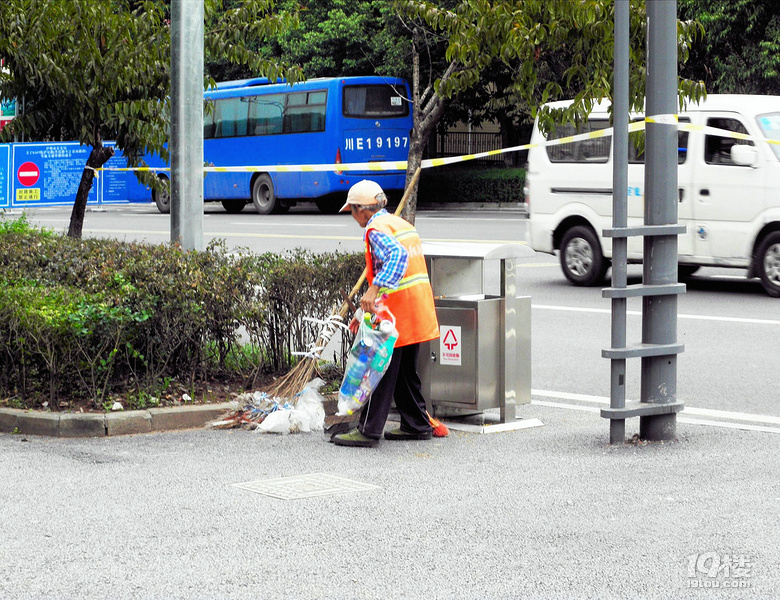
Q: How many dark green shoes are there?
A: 2